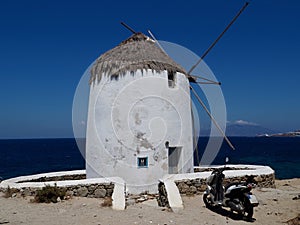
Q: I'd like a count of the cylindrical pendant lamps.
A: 0